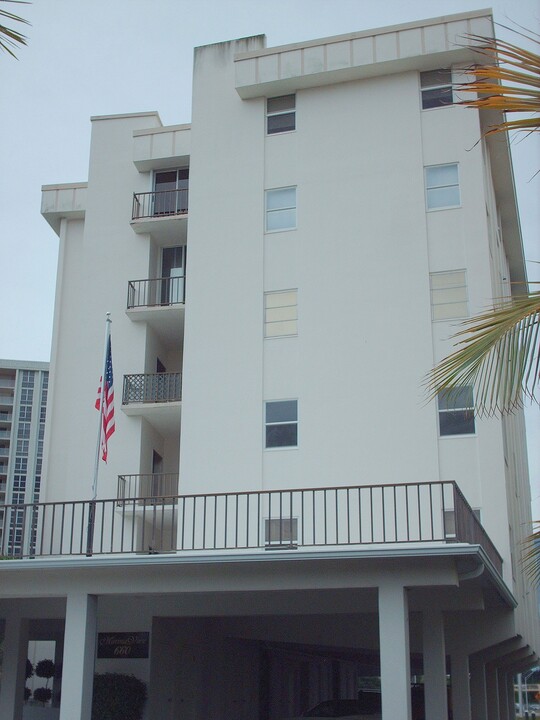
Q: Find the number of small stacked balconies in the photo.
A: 4